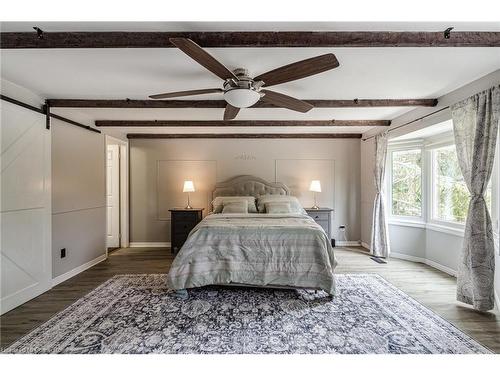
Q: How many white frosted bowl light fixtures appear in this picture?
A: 1